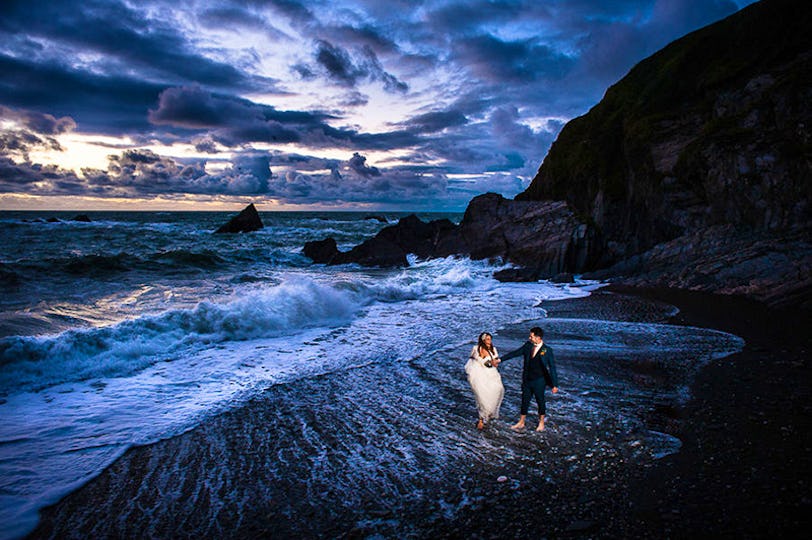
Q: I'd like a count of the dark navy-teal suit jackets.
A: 1